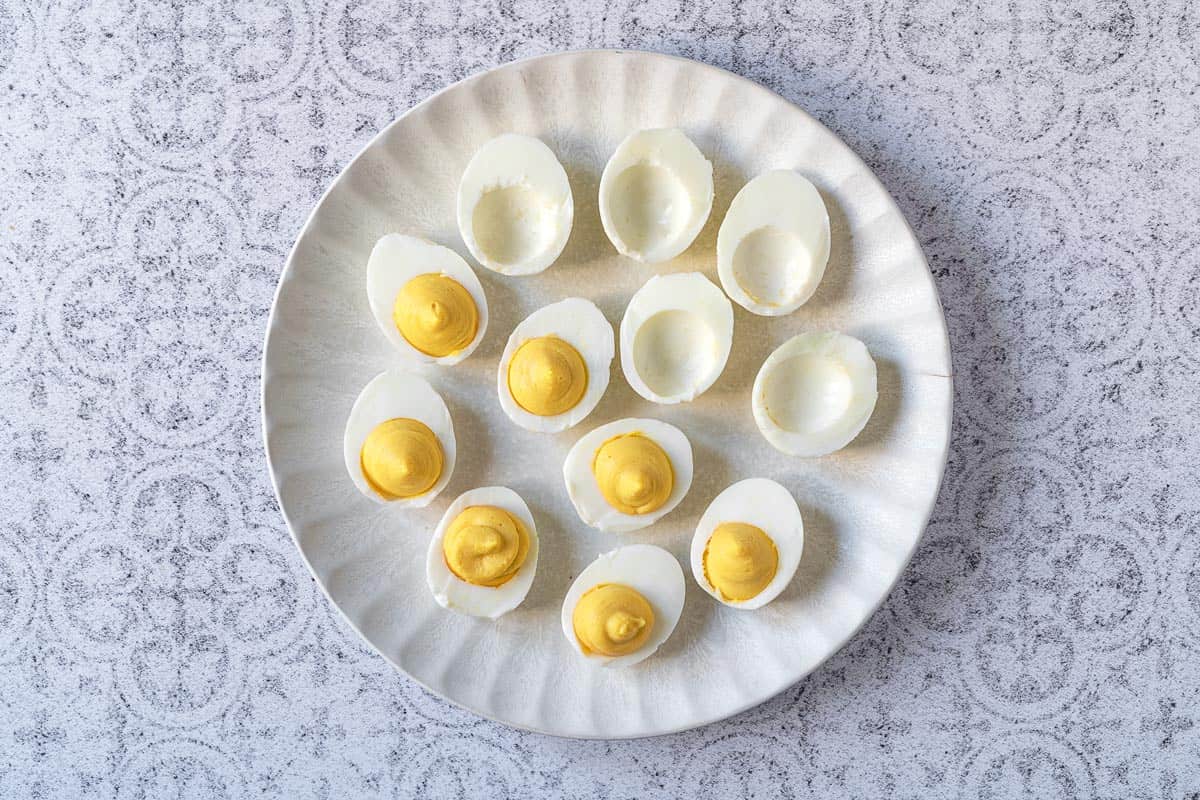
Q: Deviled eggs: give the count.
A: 7